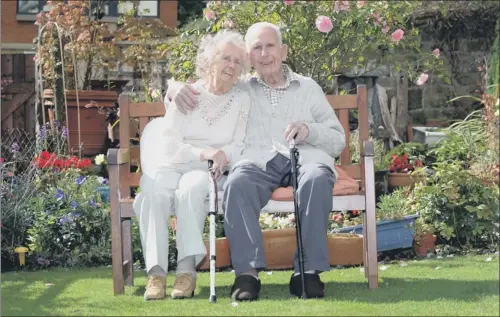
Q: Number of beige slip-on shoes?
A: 2